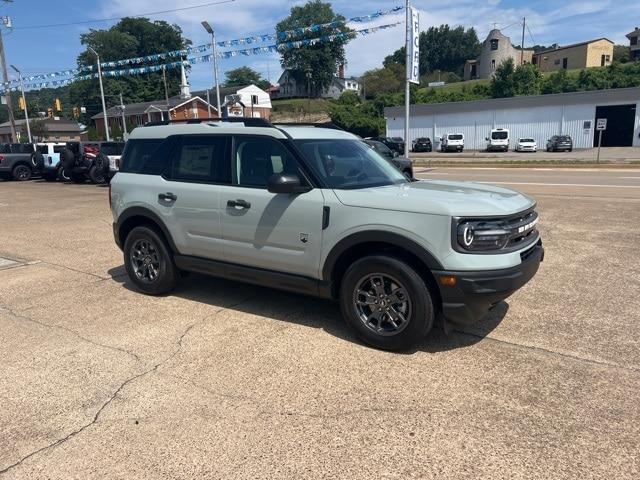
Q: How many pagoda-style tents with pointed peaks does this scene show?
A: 0